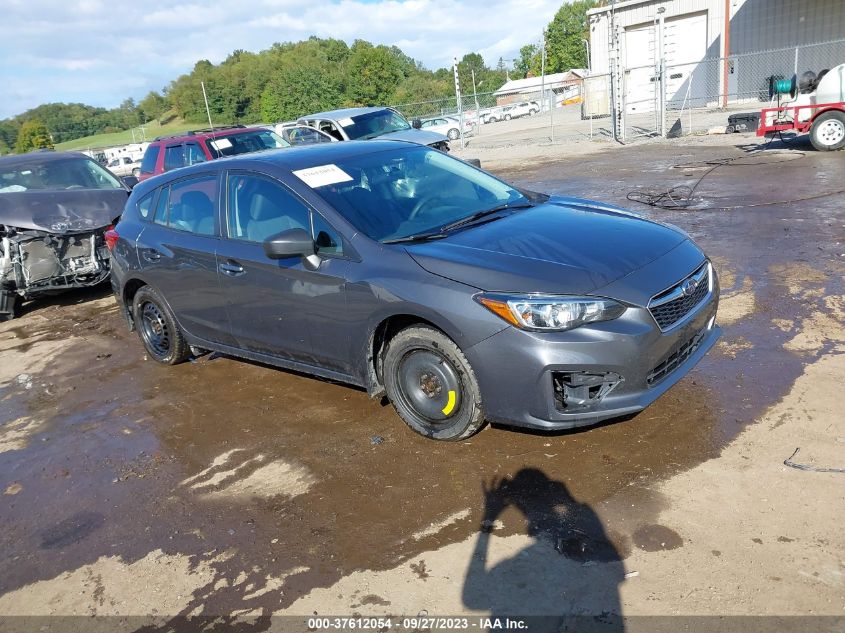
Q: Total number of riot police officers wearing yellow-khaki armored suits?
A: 0